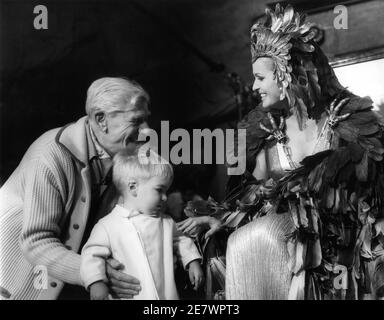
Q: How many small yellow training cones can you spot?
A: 0